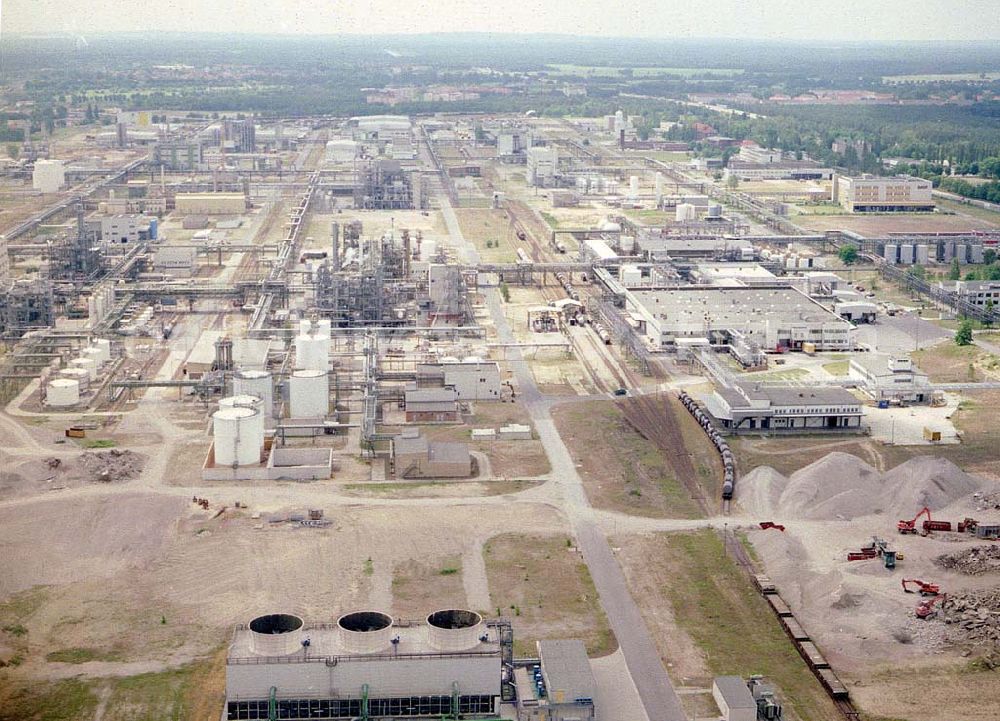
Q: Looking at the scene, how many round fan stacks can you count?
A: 3